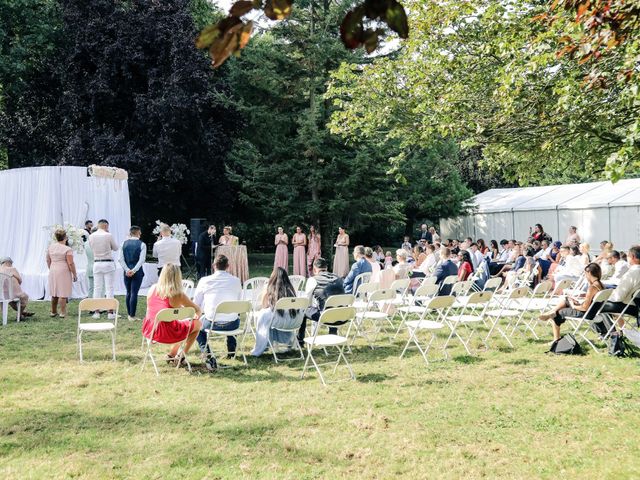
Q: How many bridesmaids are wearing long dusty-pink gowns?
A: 4